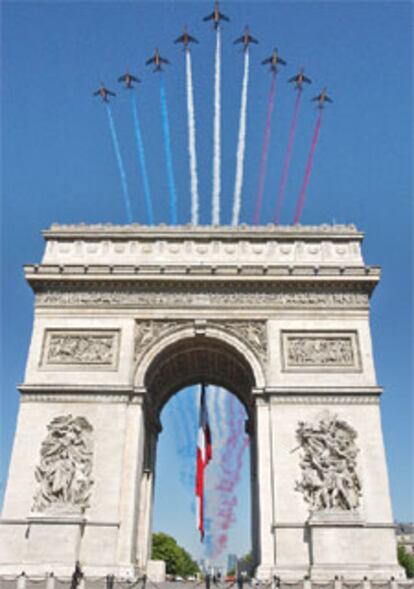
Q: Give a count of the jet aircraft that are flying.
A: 9